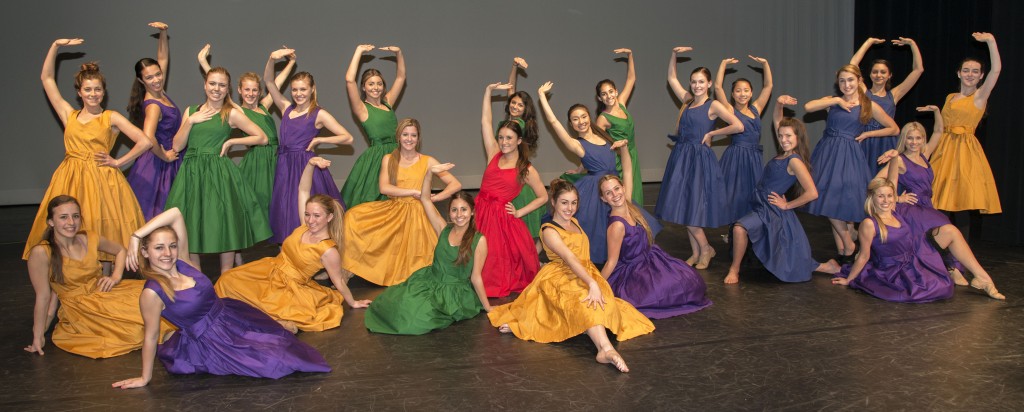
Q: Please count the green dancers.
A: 6